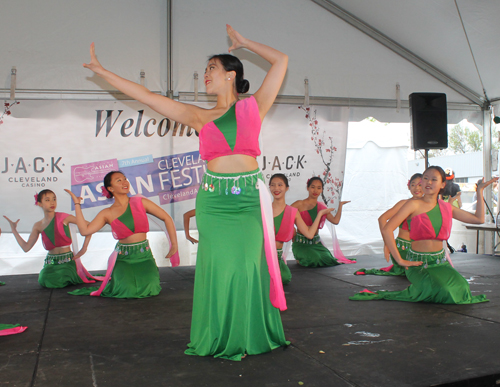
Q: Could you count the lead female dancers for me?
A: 1